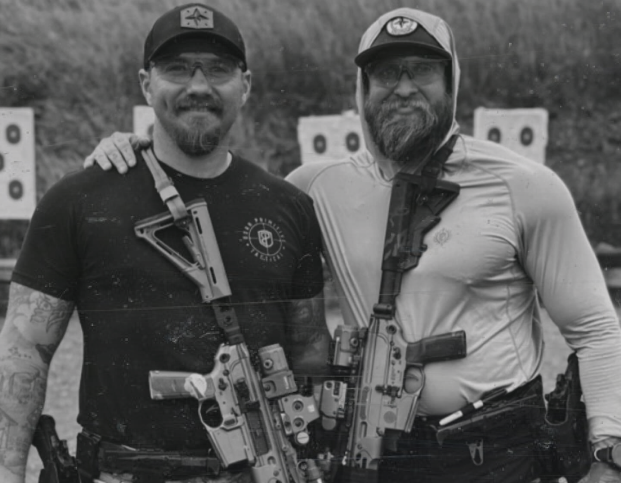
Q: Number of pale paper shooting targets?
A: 4